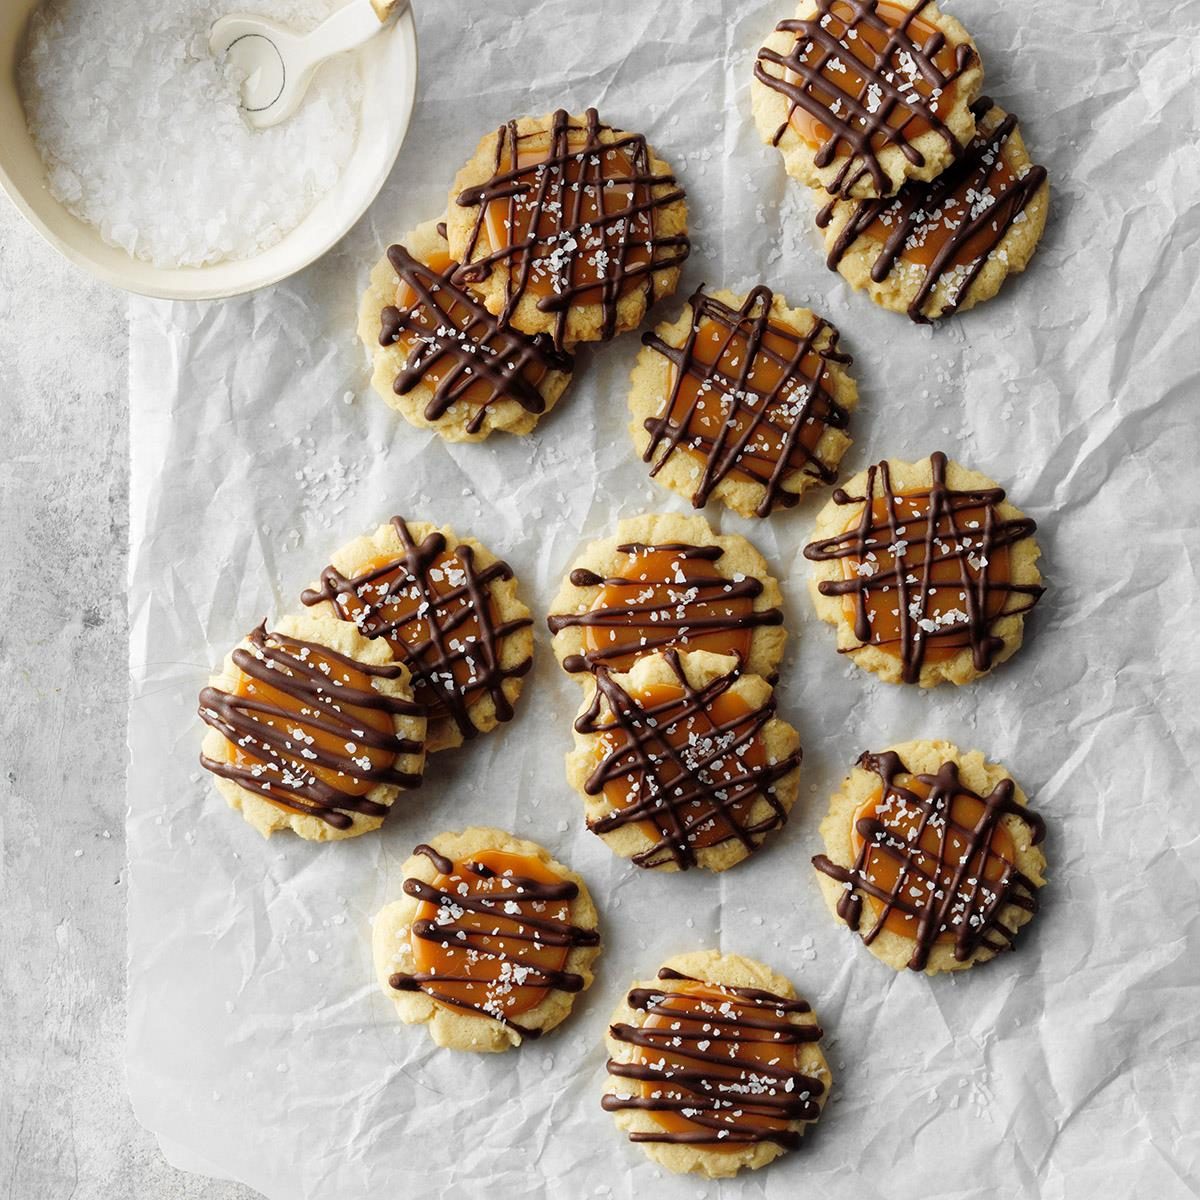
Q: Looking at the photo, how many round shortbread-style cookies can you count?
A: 13